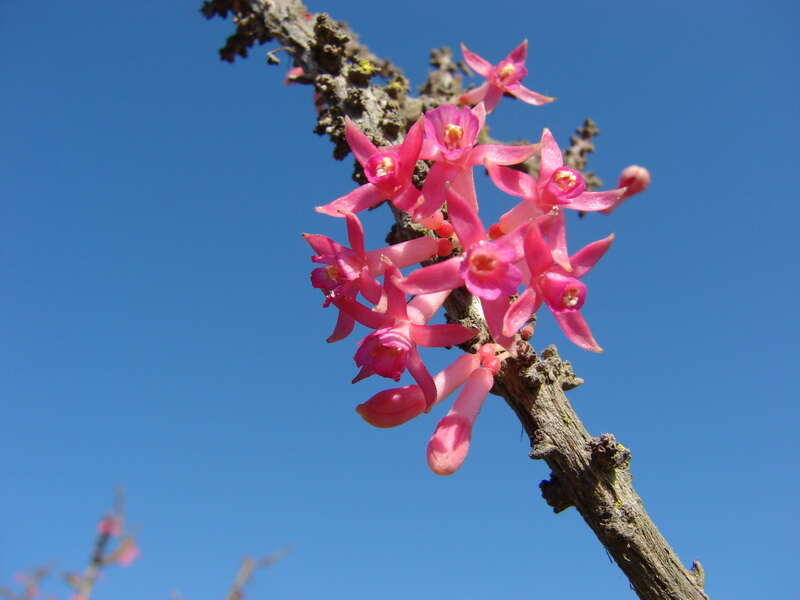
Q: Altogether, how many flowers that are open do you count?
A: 8